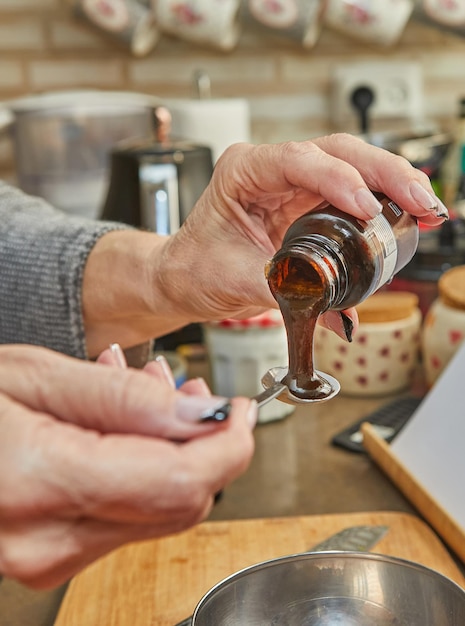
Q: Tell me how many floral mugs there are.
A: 5